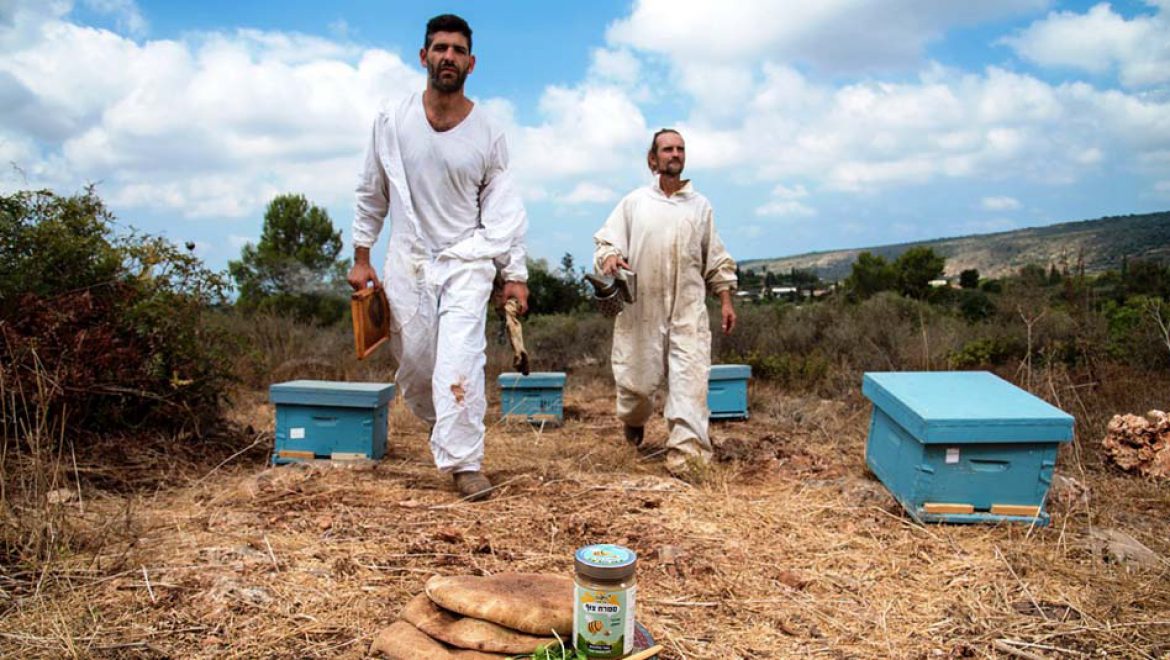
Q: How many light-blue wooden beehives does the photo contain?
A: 4